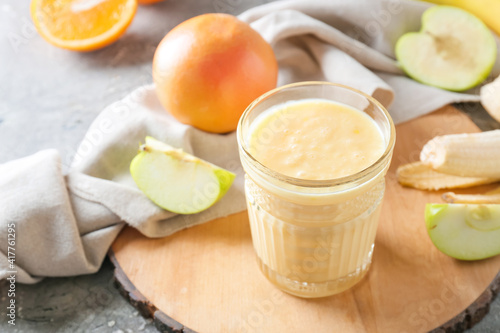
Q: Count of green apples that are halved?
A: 1